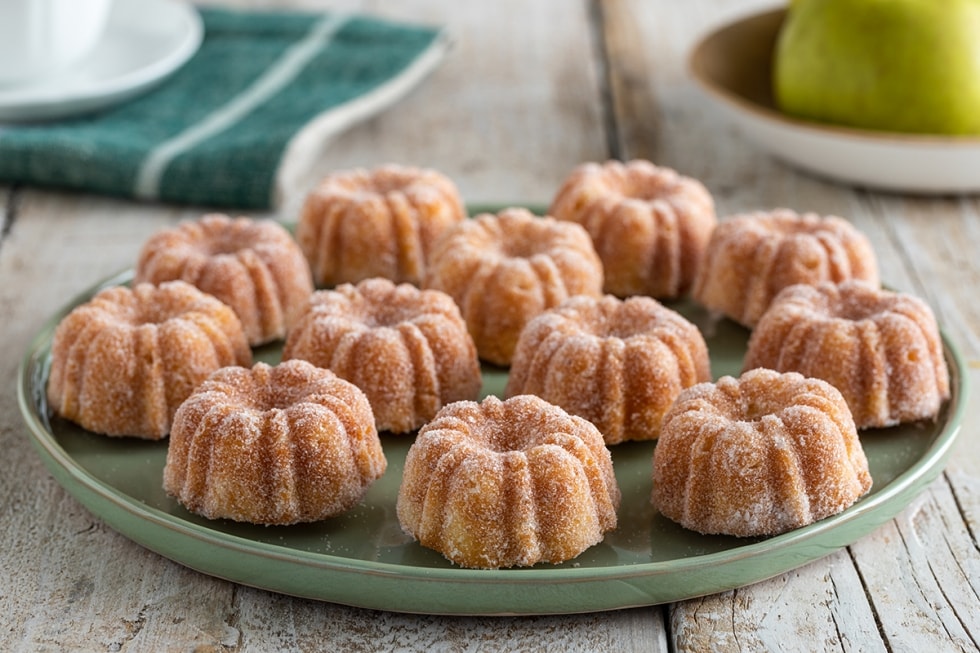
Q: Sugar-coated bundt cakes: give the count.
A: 12